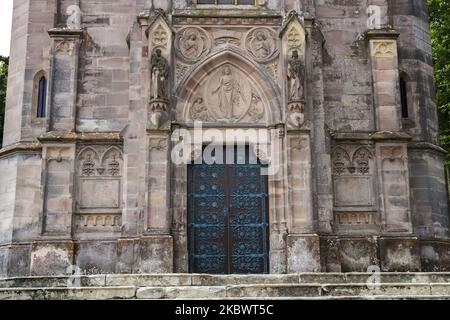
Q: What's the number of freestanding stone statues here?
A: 2